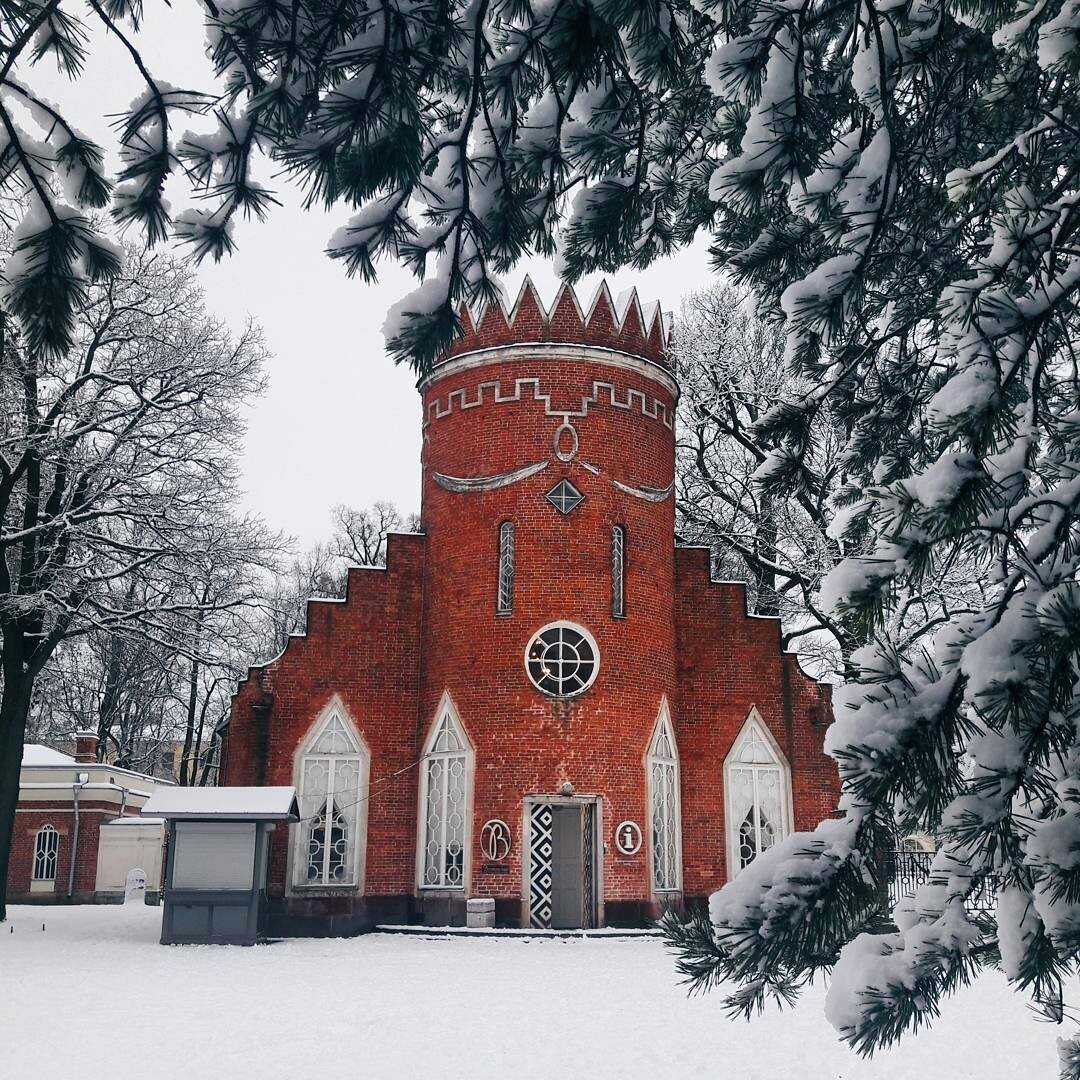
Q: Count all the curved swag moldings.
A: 2